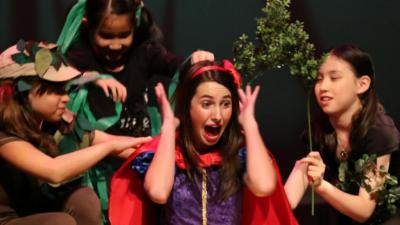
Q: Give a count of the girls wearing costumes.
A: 4